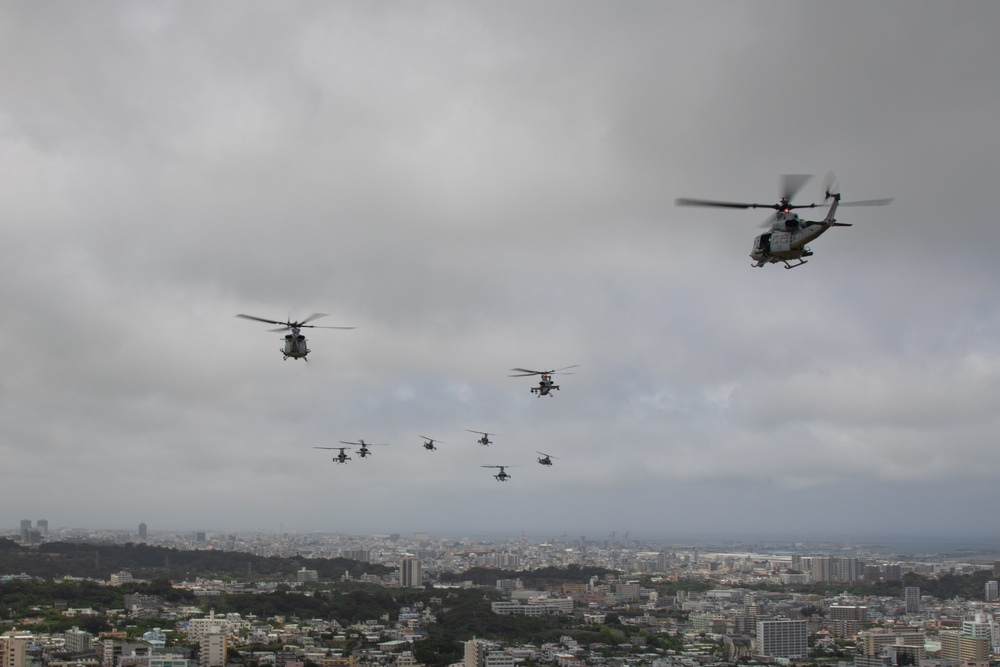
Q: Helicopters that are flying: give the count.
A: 9